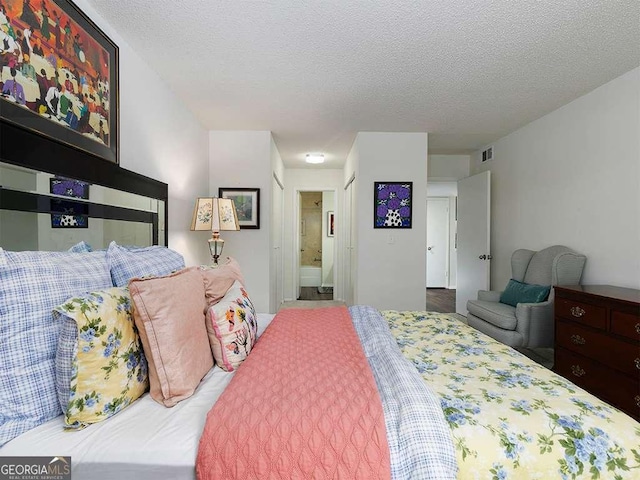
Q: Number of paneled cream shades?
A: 1